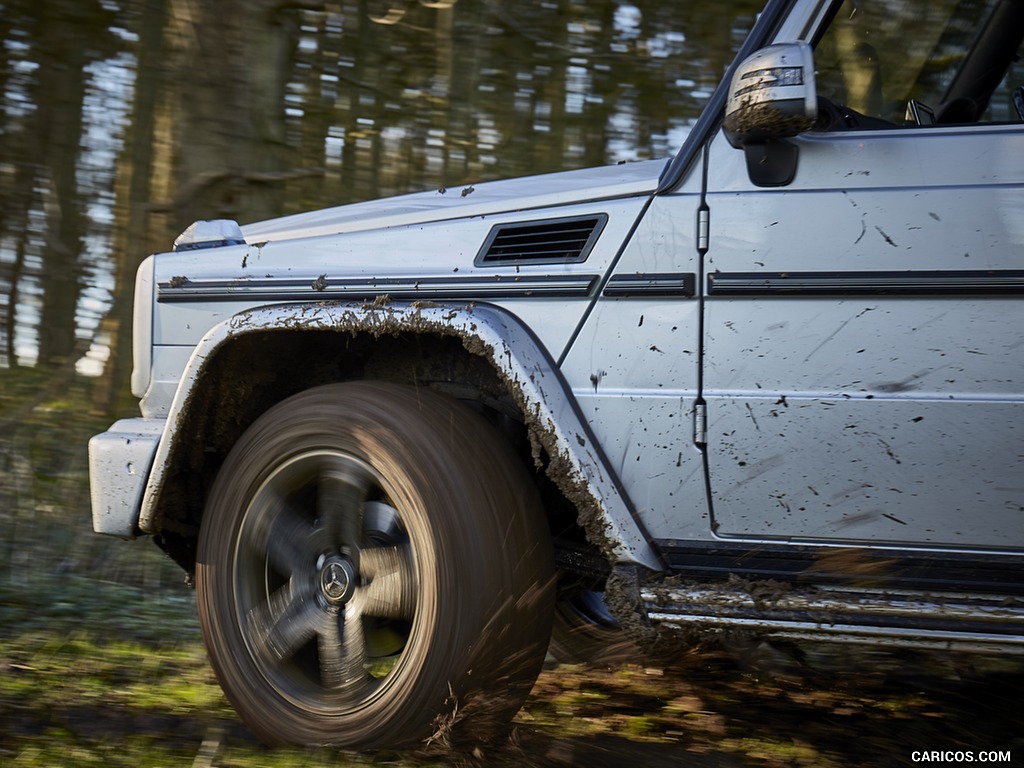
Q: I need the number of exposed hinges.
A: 2